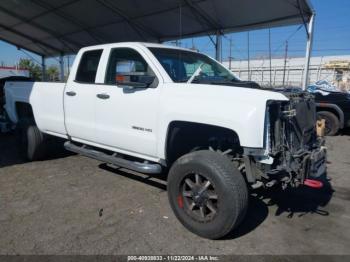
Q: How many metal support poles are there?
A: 4